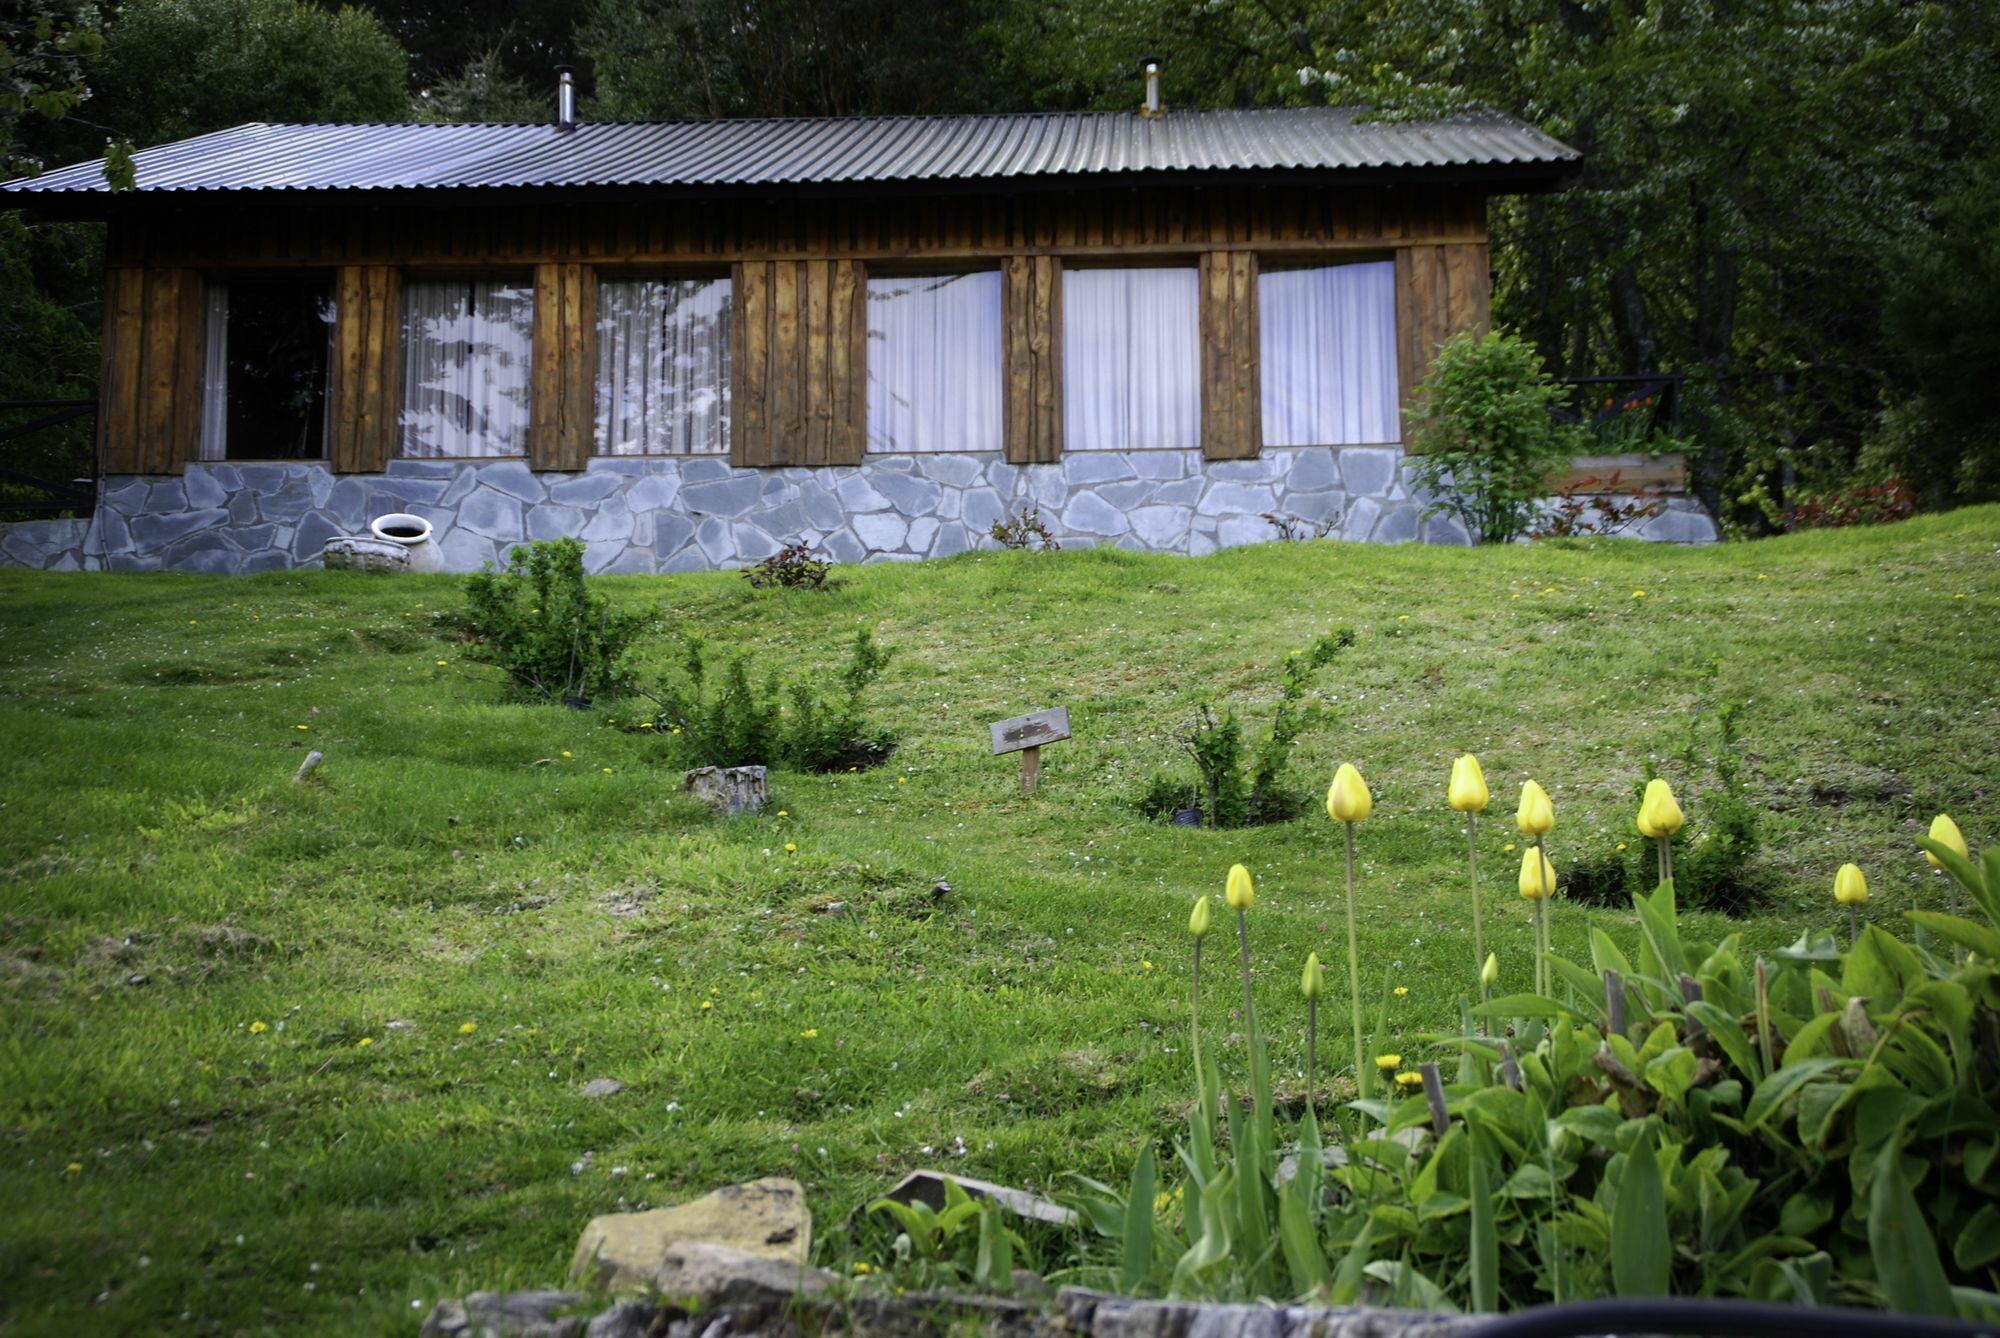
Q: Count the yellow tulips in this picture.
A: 11